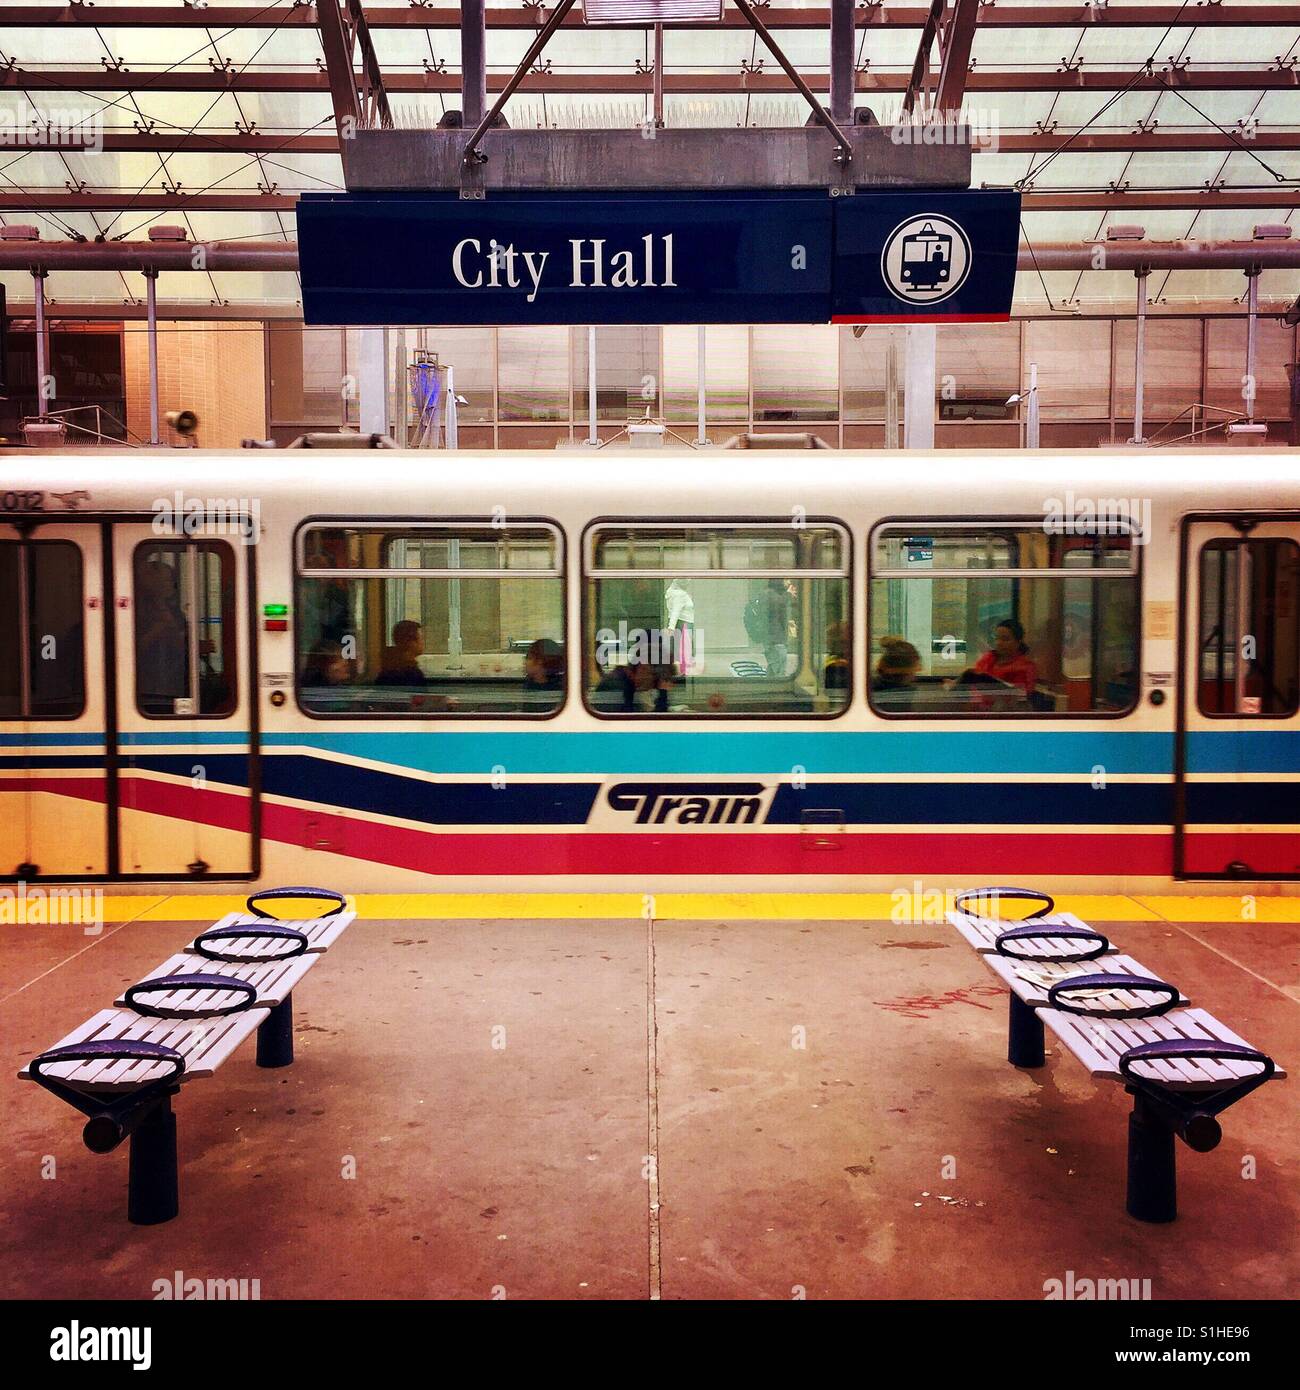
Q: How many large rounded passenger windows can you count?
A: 3